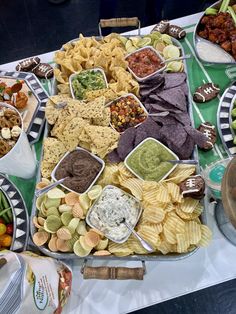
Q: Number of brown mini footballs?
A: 7